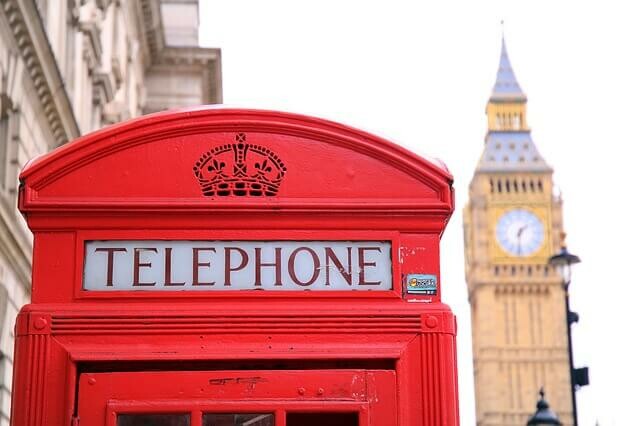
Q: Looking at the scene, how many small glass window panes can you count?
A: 3